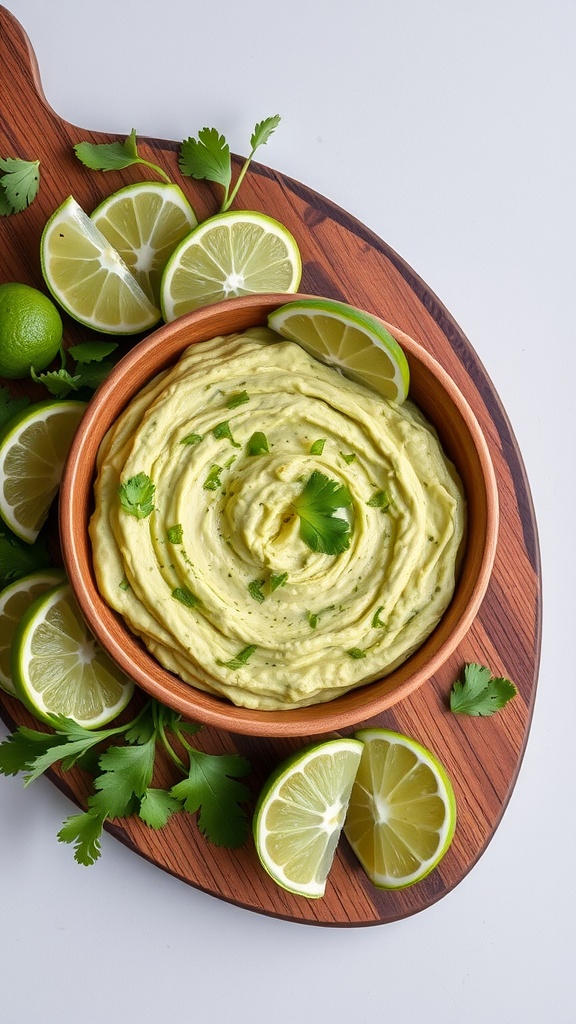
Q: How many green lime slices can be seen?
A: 9